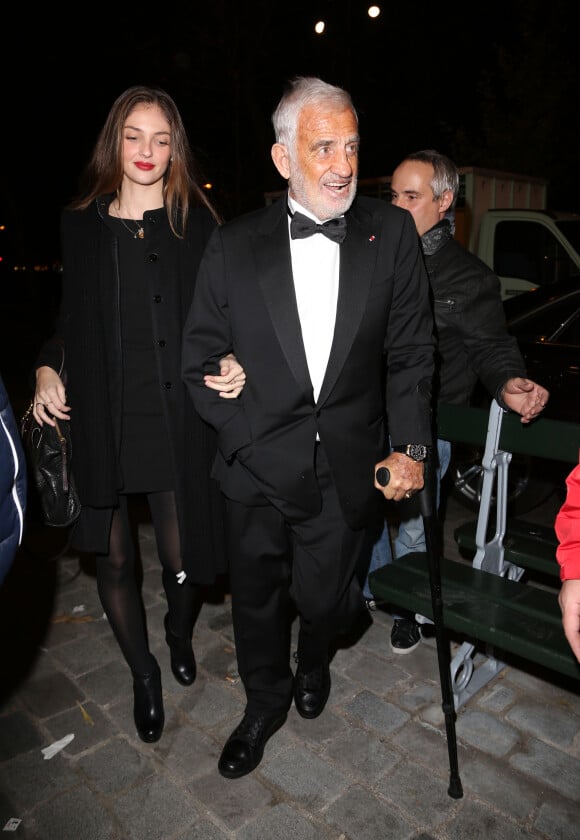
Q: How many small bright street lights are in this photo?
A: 2